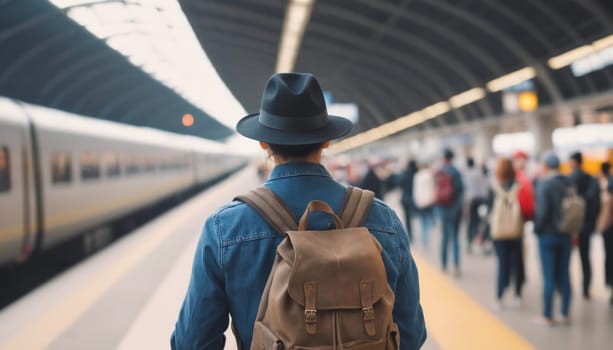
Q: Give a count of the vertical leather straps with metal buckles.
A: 2